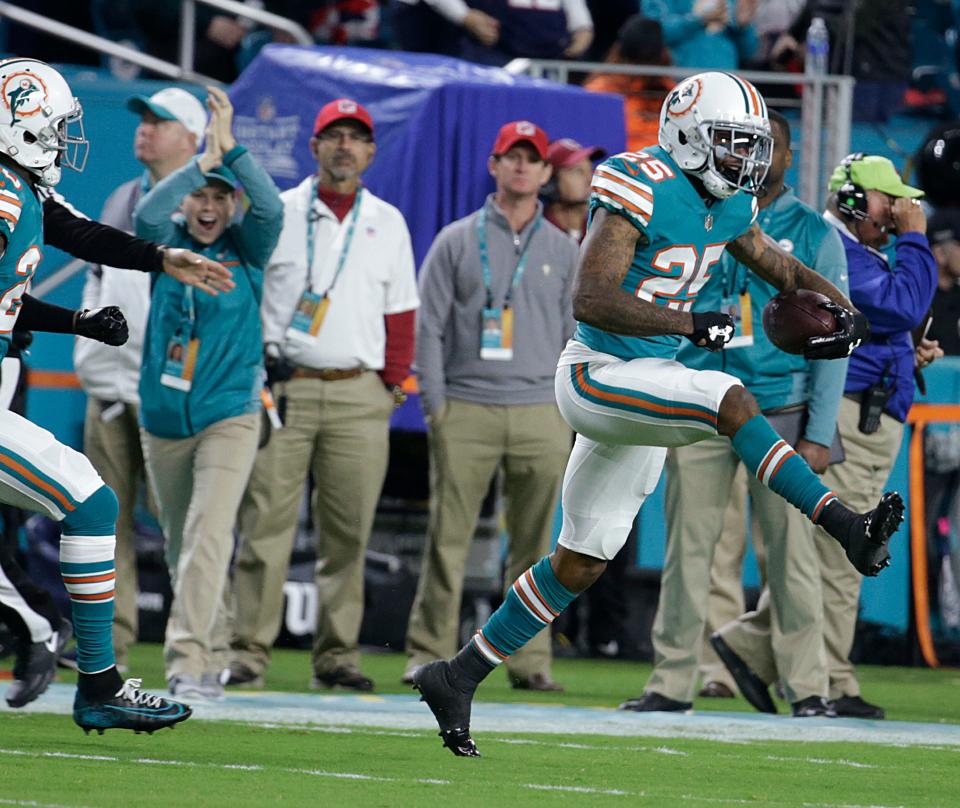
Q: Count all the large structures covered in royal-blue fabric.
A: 1